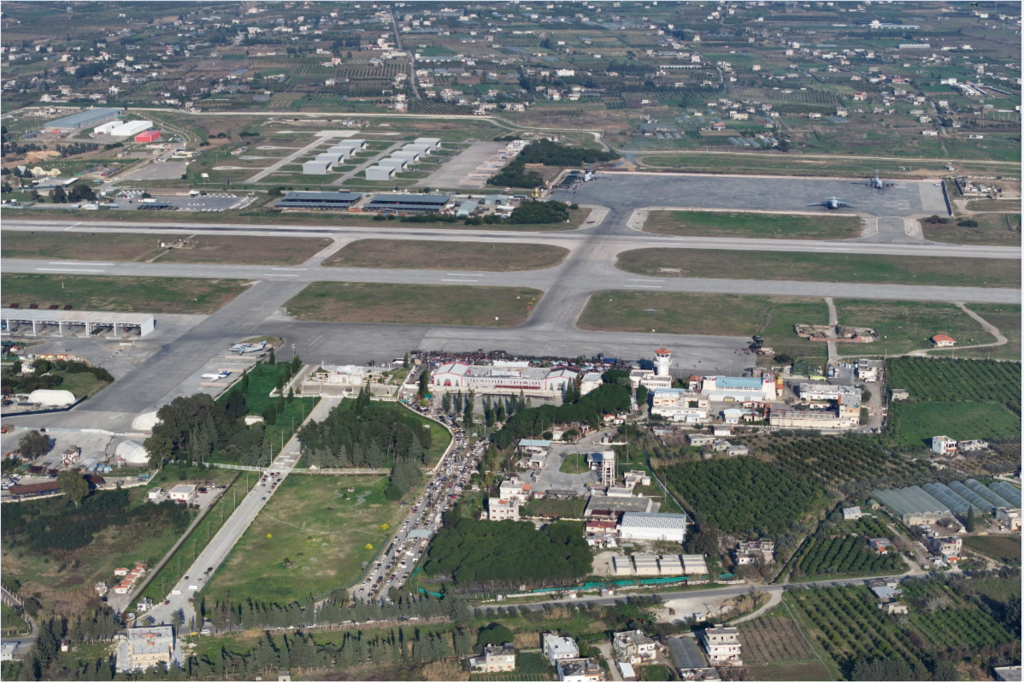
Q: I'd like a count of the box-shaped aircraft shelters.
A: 9